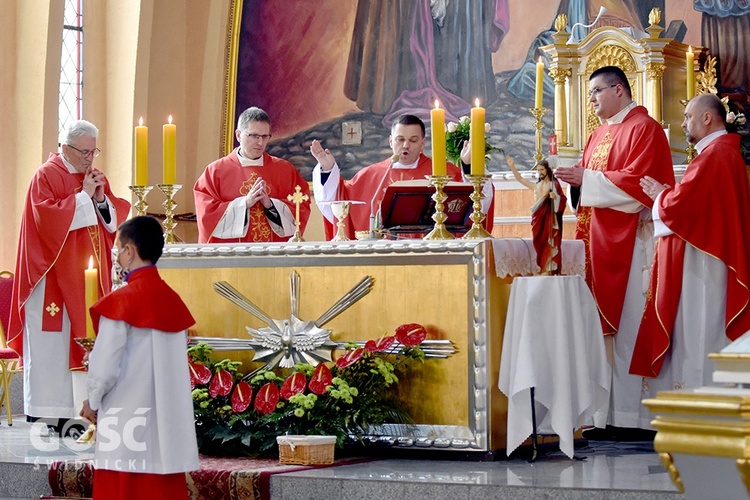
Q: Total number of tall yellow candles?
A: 7